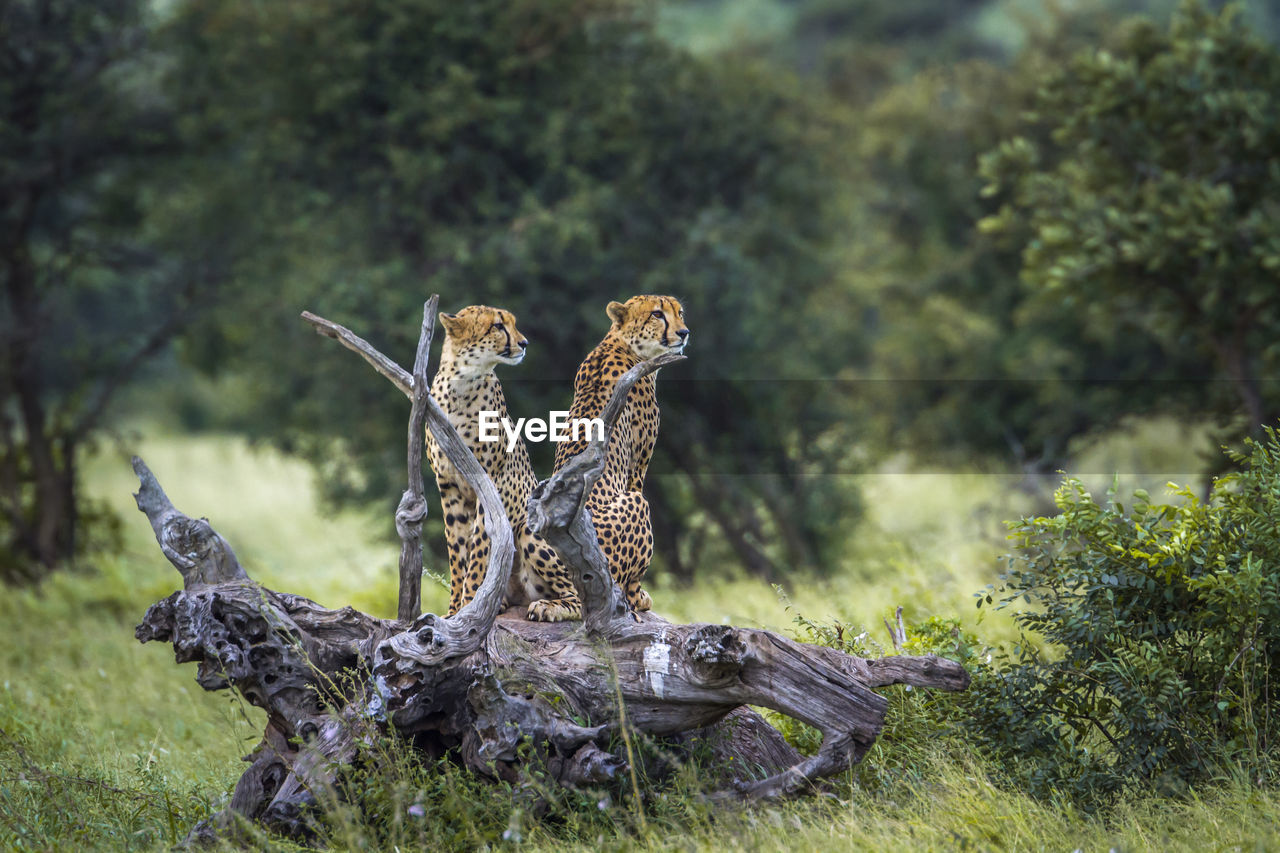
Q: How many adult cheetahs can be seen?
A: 2